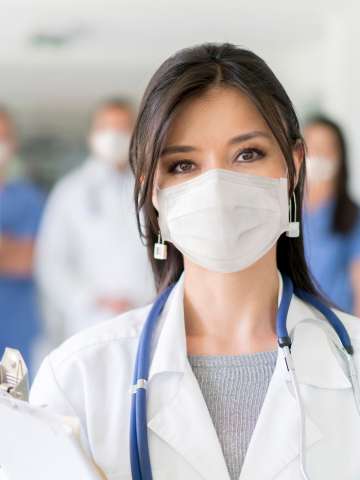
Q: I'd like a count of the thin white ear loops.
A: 2